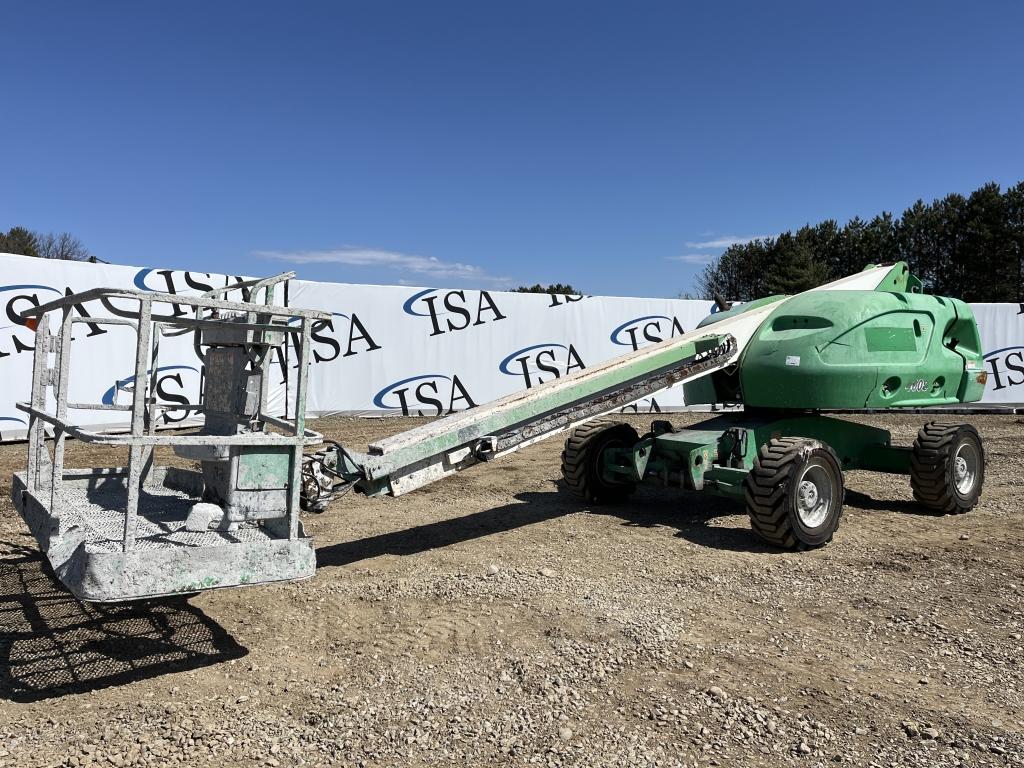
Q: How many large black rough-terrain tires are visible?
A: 3